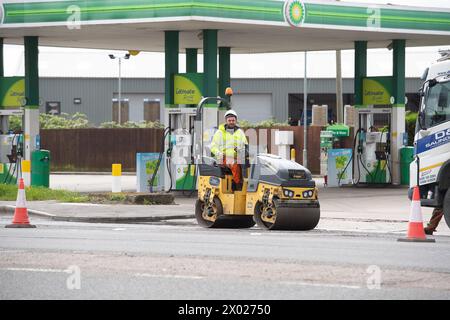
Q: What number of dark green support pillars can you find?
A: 8